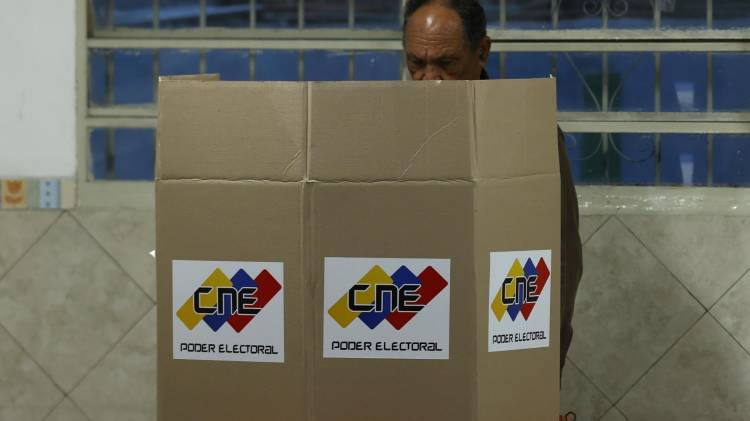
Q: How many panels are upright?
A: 3